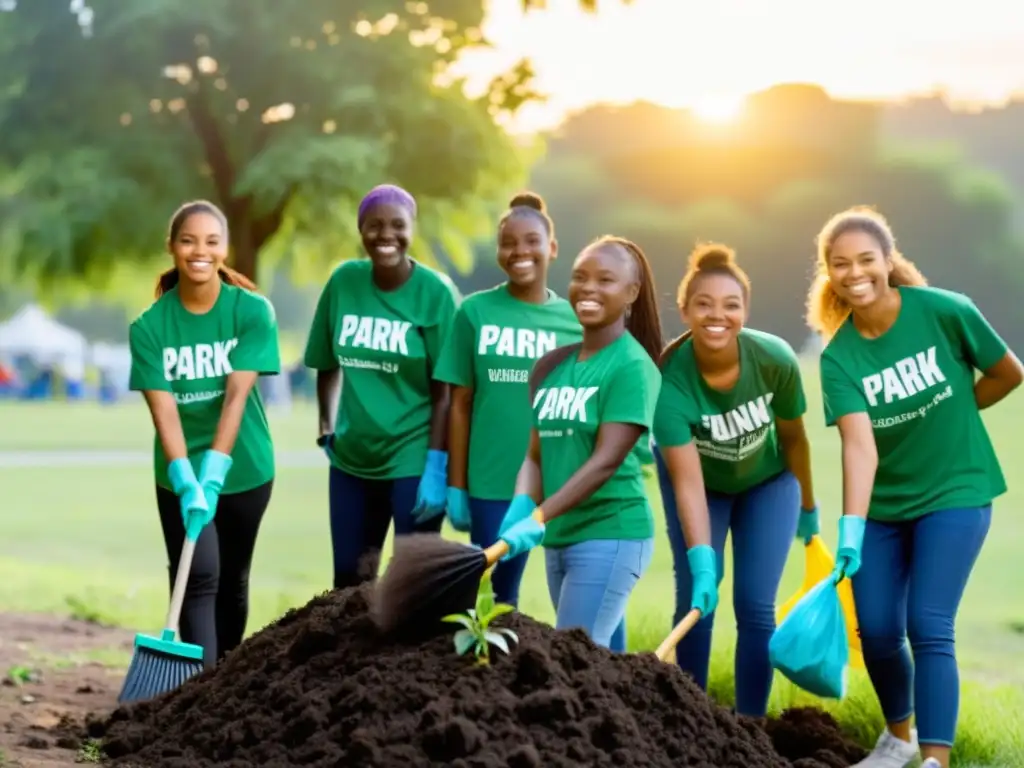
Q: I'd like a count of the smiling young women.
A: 6